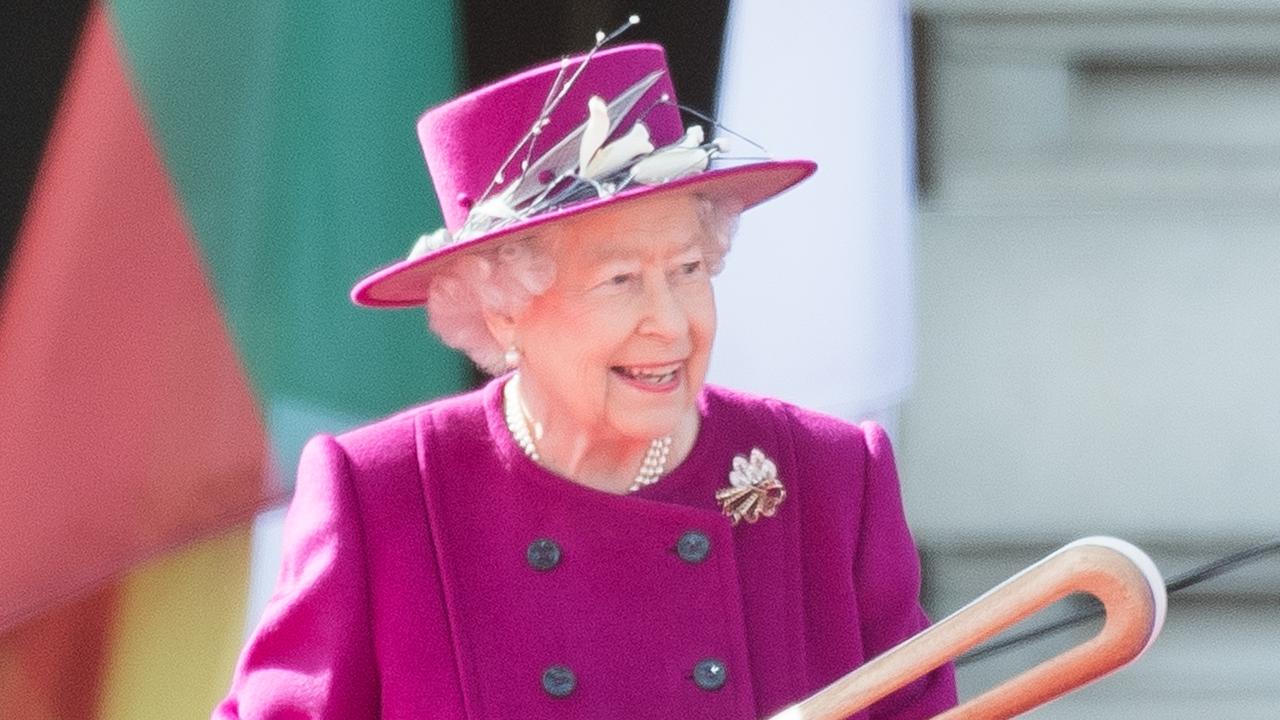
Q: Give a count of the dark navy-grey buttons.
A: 4